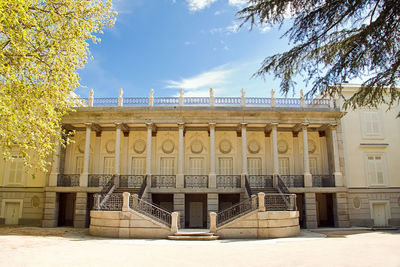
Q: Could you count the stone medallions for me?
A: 9